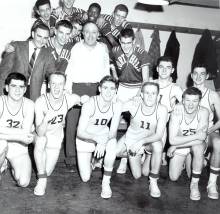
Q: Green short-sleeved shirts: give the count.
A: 0